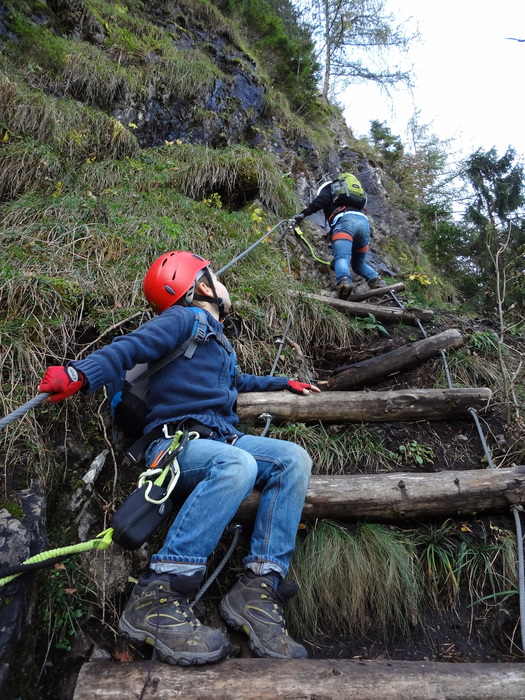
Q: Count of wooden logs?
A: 6